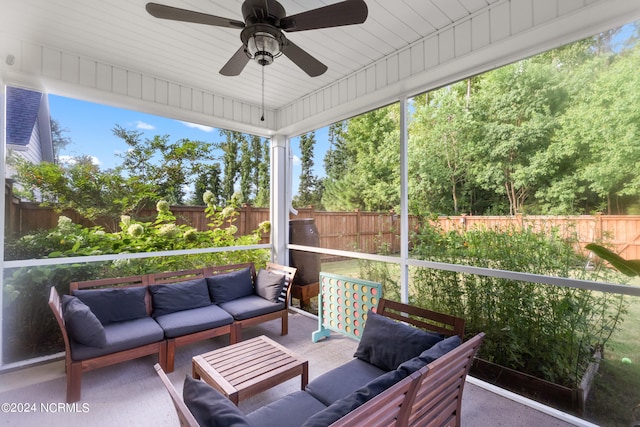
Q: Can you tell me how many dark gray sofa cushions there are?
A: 14